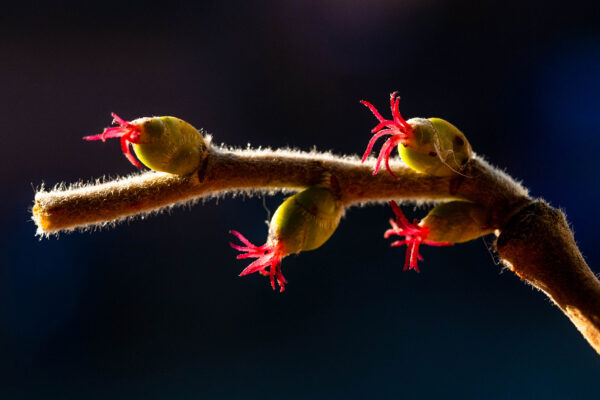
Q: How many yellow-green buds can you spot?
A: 4